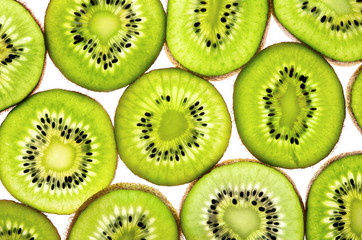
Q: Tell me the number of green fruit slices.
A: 12